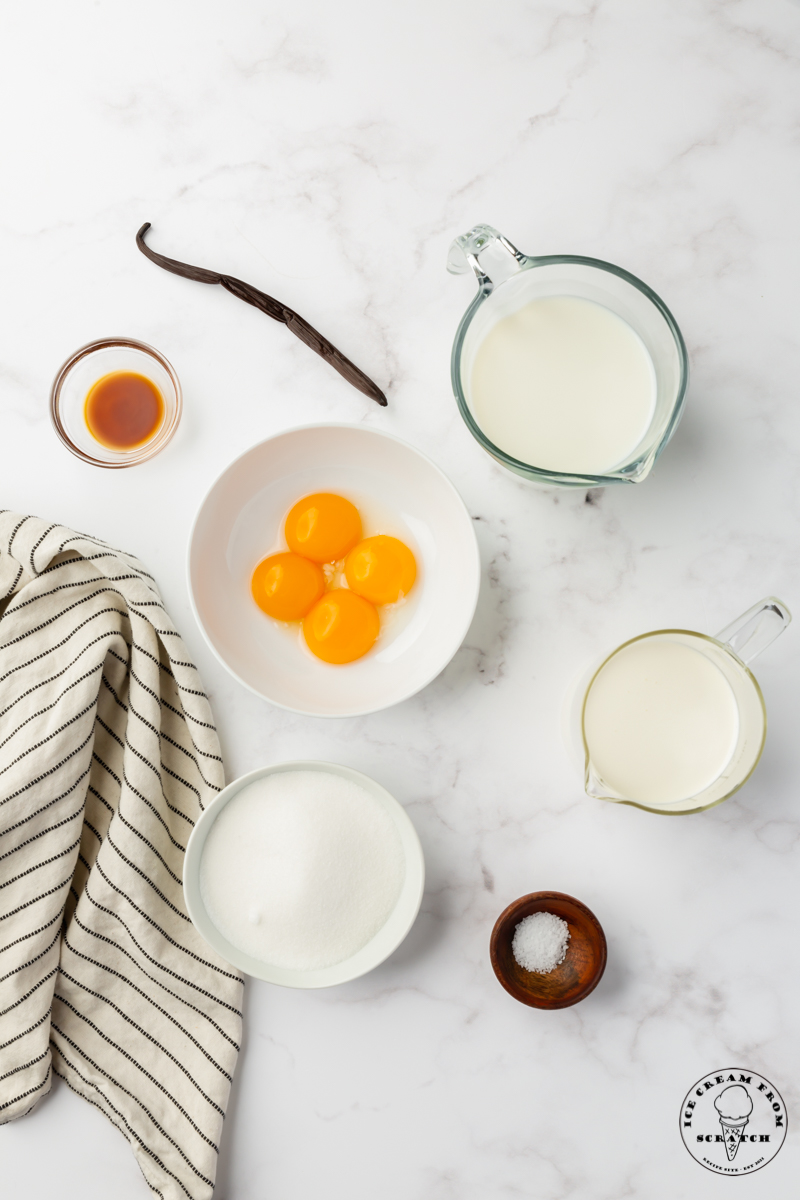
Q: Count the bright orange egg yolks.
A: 4